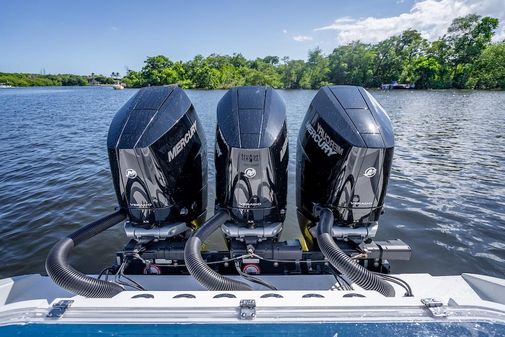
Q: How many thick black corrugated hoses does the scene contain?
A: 3